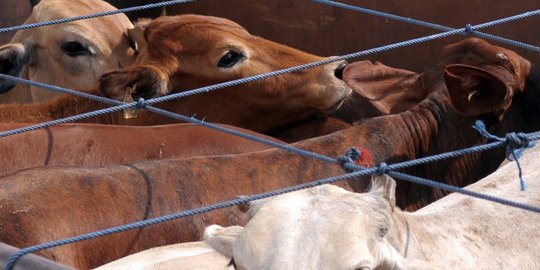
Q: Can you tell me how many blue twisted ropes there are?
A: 5